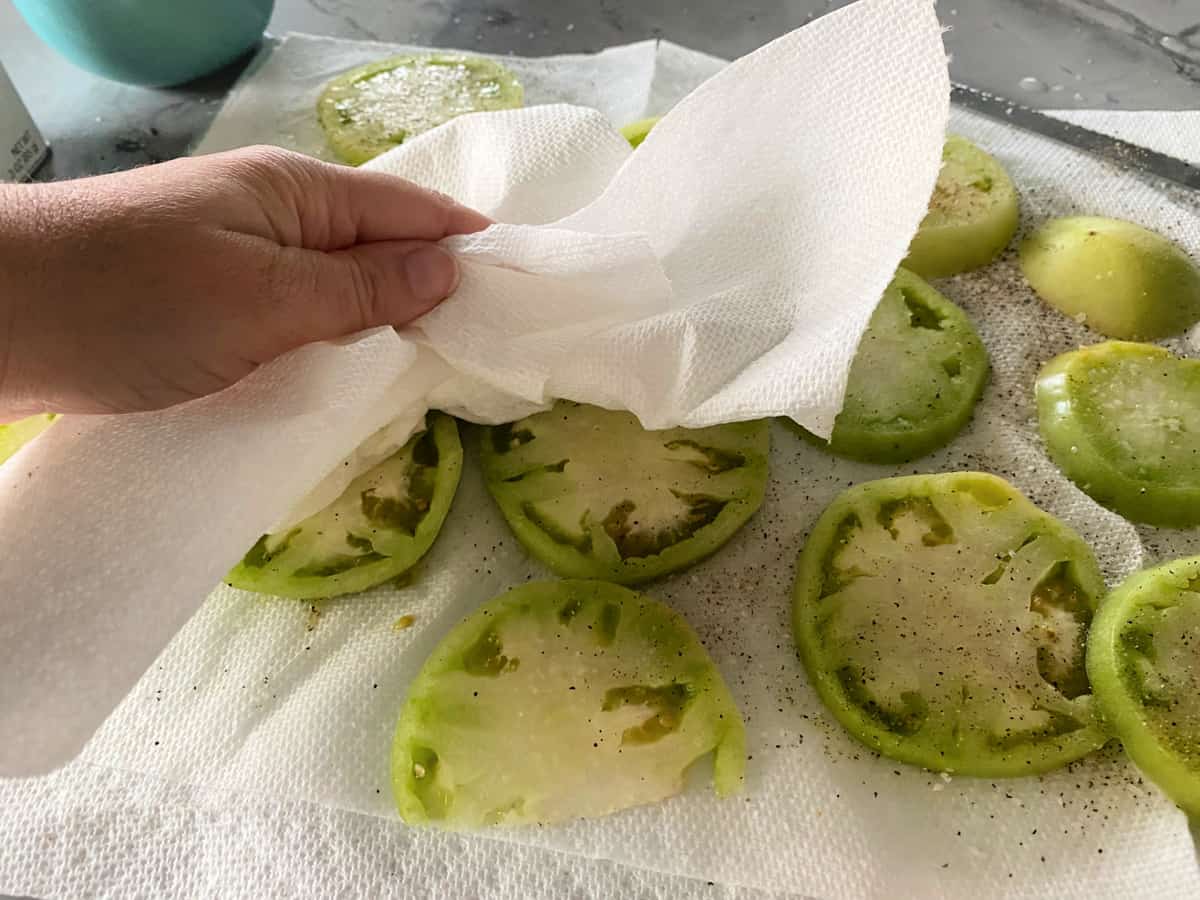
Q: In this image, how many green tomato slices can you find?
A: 12